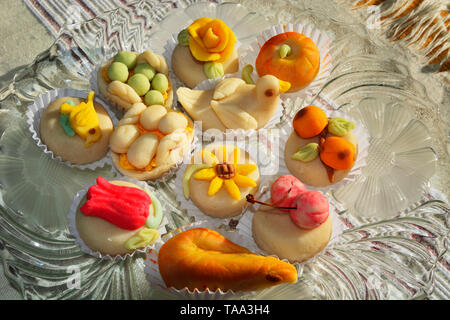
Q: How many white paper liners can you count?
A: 11